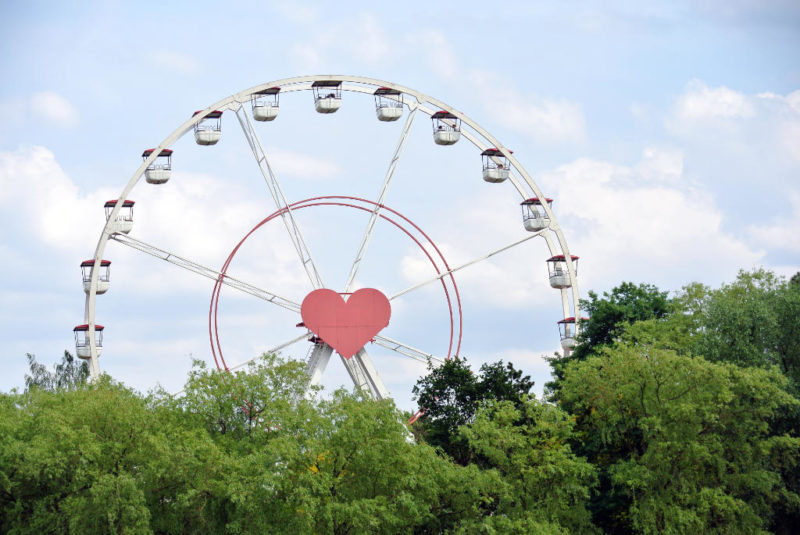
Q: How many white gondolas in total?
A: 13